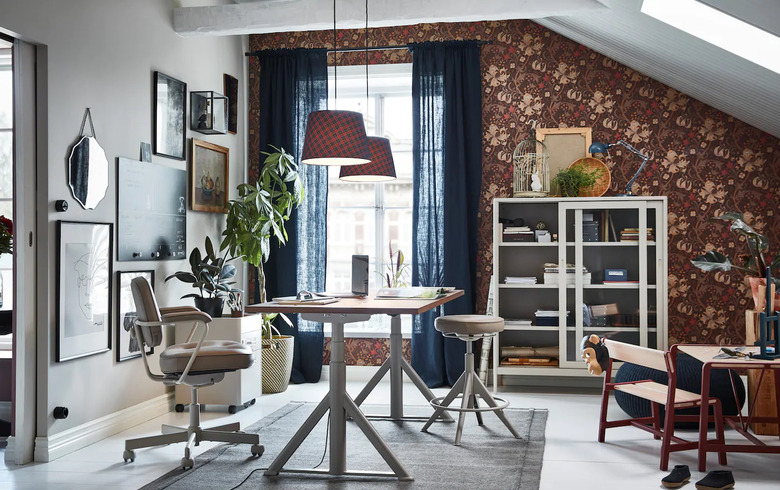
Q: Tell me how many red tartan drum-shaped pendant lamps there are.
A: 2